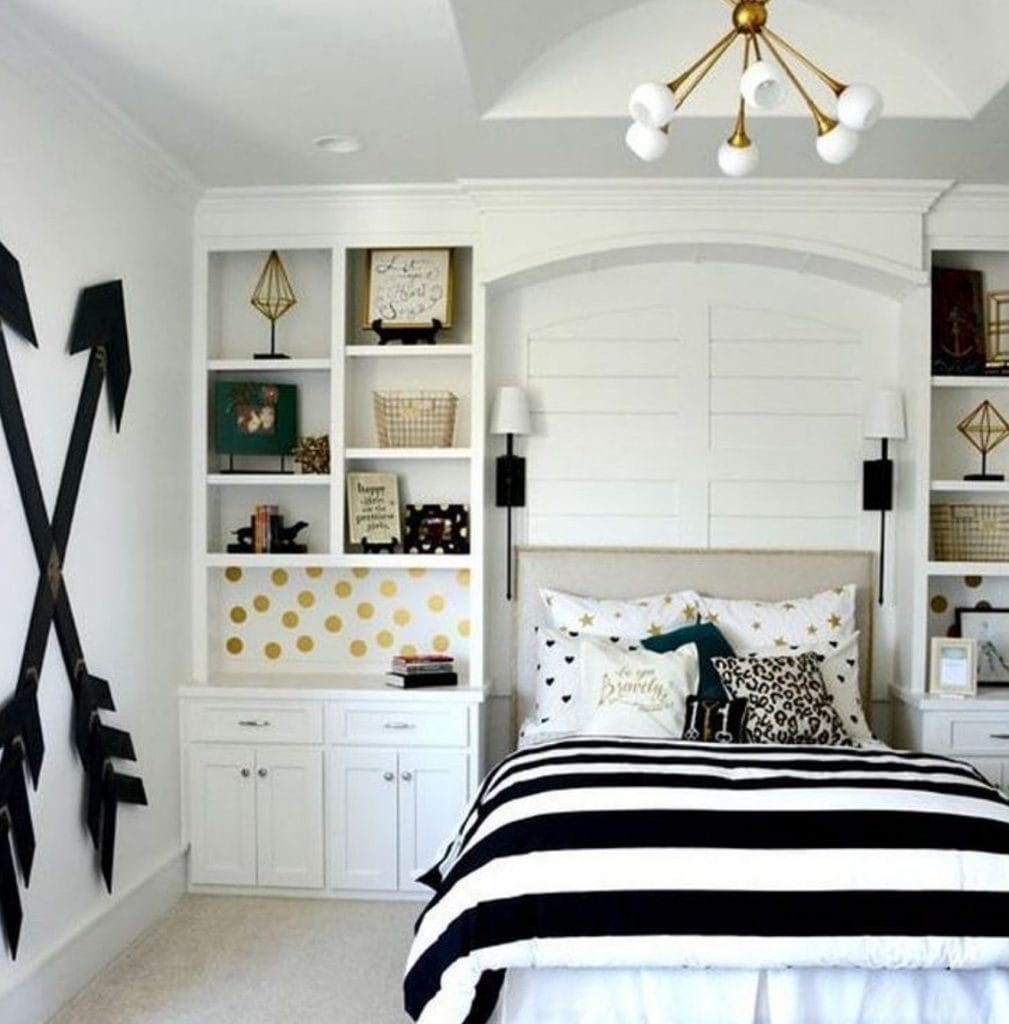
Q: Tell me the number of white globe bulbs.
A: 6